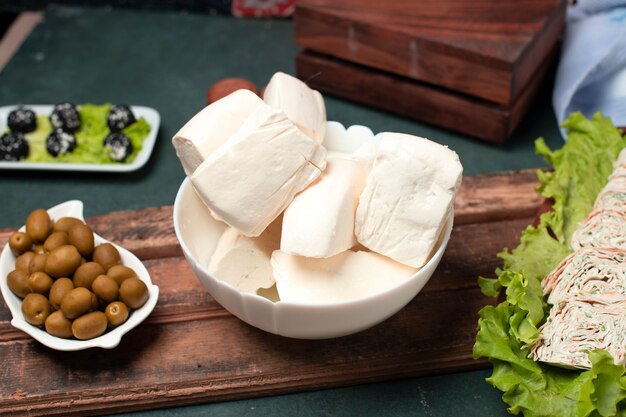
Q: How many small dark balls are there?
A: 6